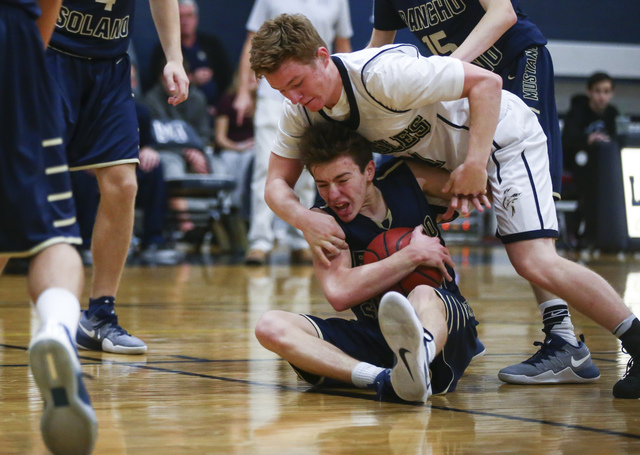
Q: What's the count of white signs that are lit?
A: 1